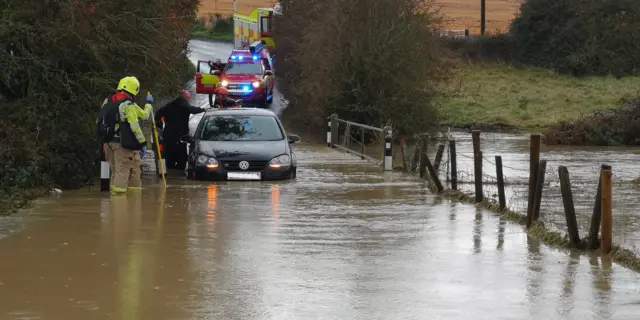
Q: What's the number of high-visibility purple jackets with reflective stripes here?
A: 0